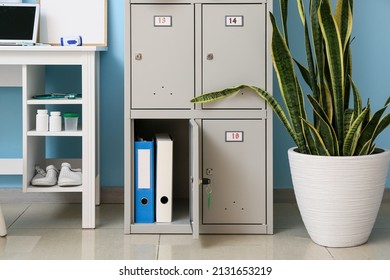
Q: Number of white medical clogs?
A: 2